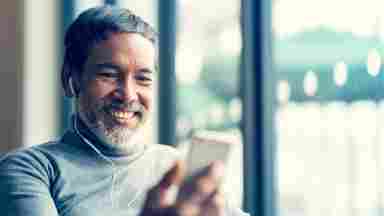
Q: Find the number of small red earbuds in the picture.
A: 0